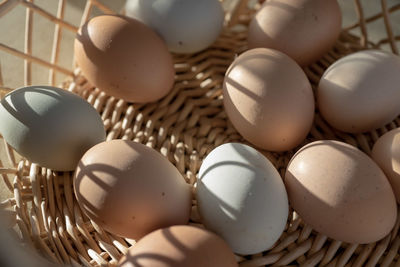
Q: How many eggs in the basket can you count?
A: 11